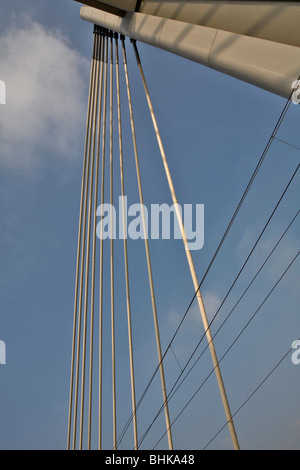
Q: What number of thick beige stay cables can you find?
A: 9